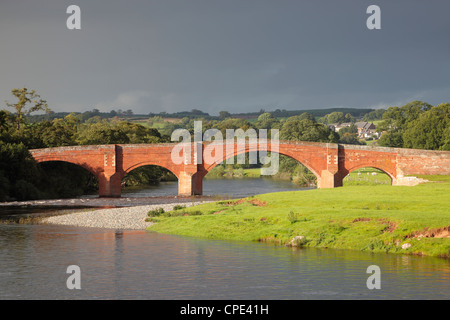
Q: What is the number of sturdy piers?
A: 3